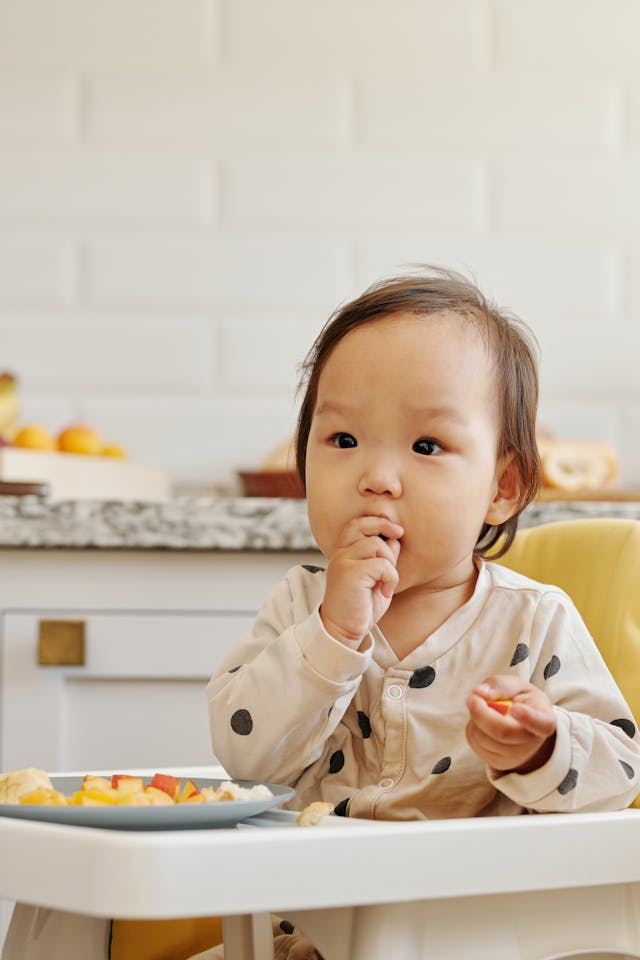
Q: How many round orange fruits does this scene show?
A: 3